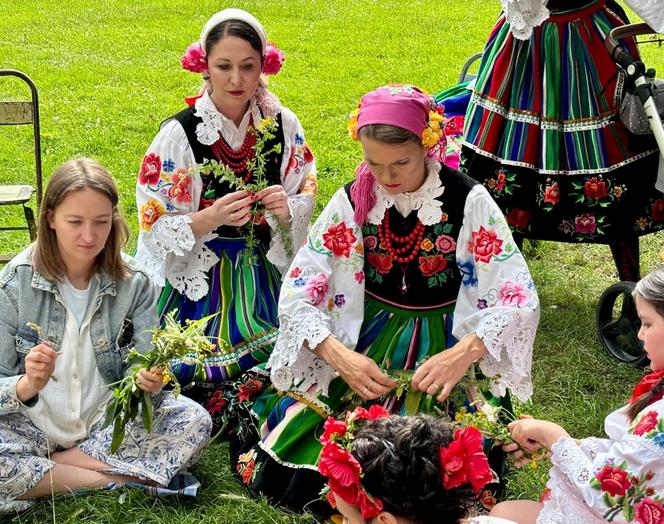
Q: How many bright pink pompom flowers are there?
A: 2